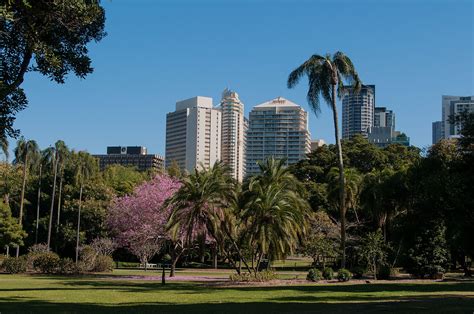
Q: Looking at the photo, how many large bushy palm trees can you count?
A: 2